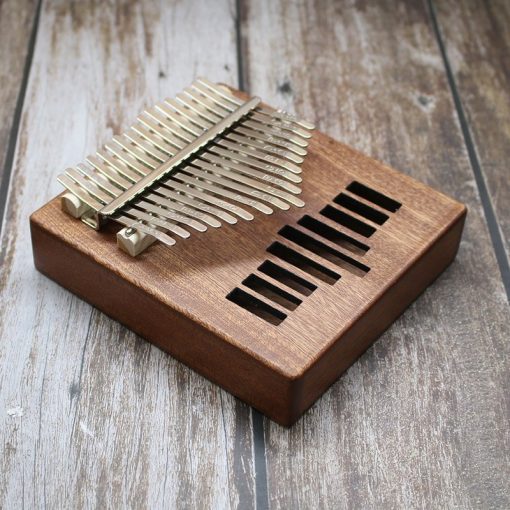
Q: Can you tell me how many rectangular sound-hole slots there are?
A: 9